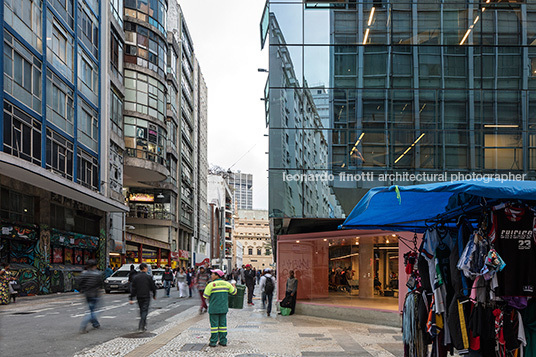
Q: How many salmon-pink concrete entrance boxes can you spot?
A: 1